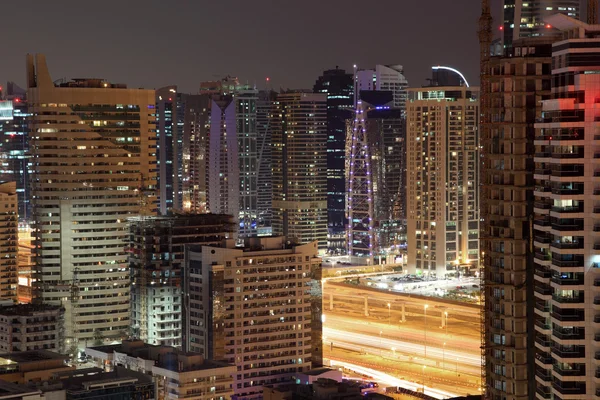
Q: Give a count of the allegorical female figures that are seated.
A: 0